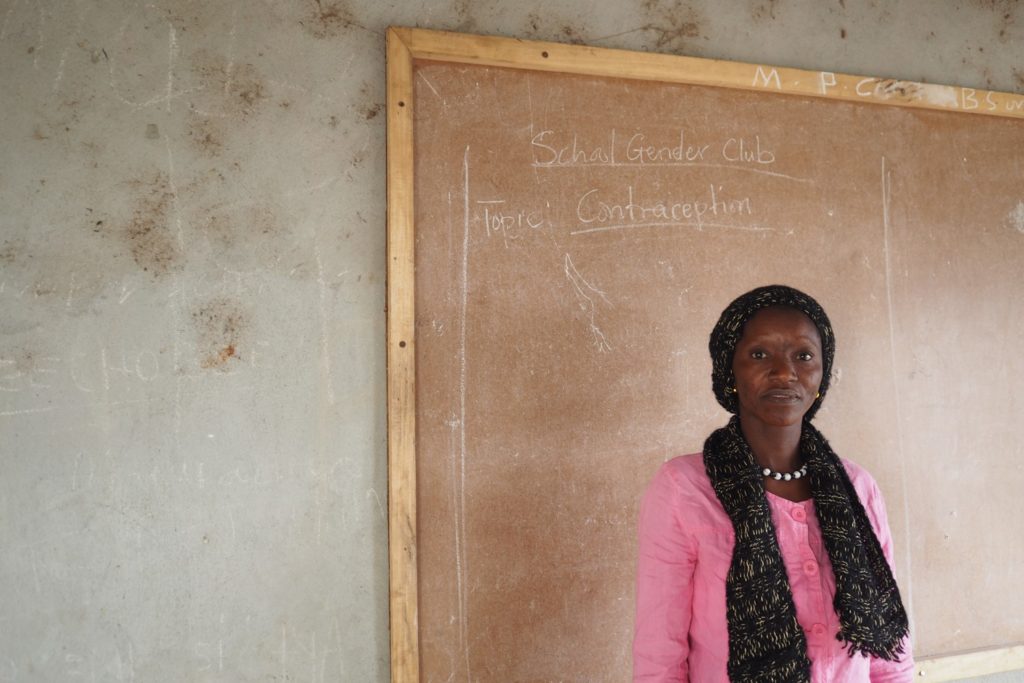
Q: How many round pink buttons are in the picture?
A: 3